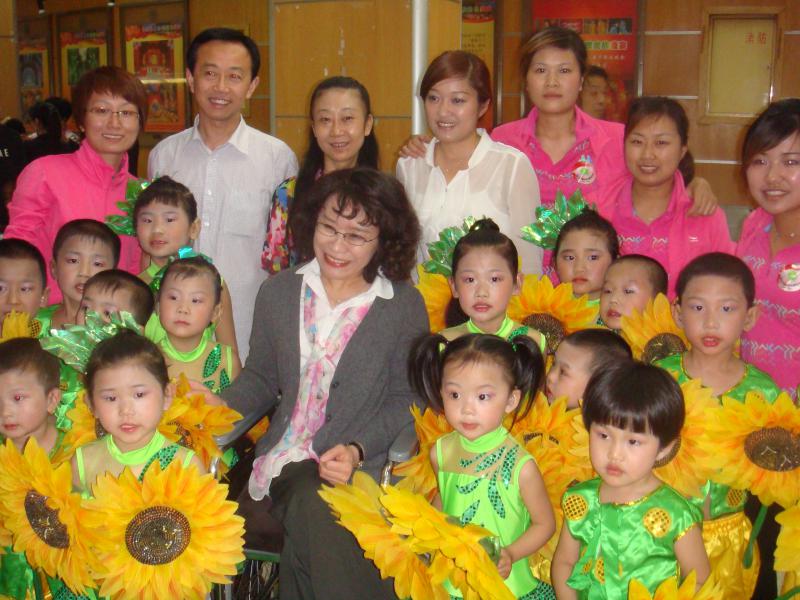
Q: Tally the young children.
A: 14